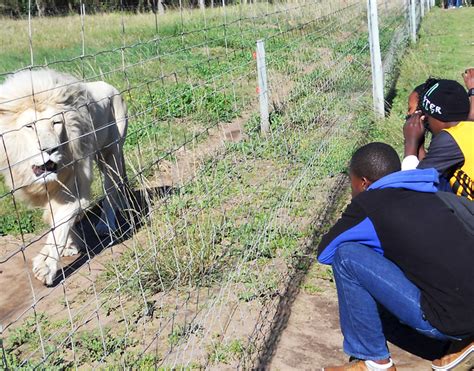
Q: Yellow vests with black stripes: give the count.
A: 1